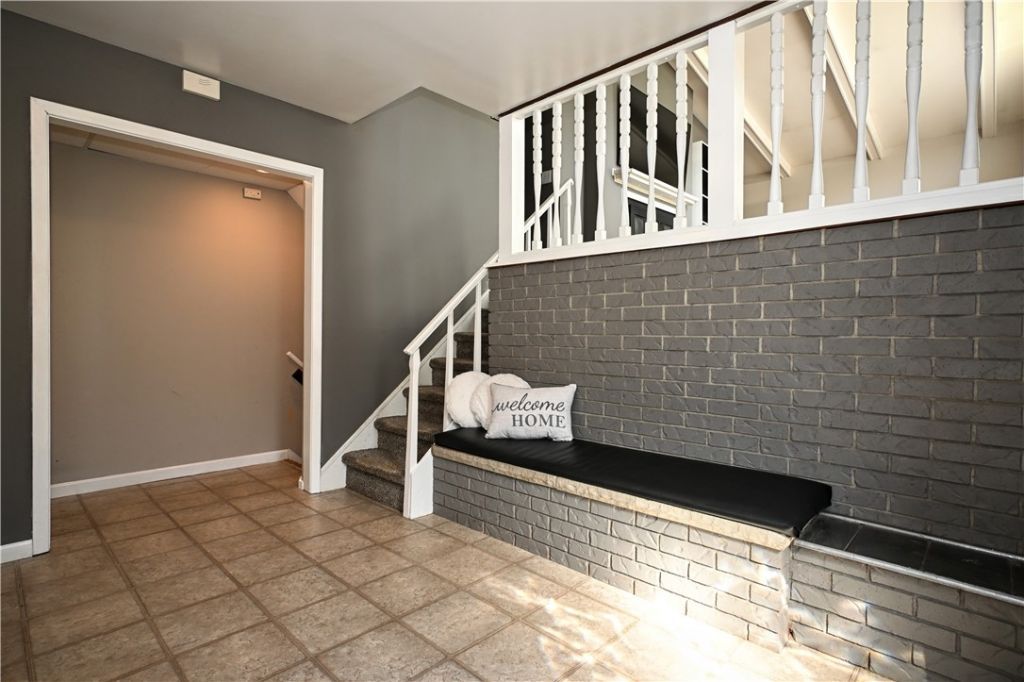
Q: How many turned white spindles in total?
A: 12